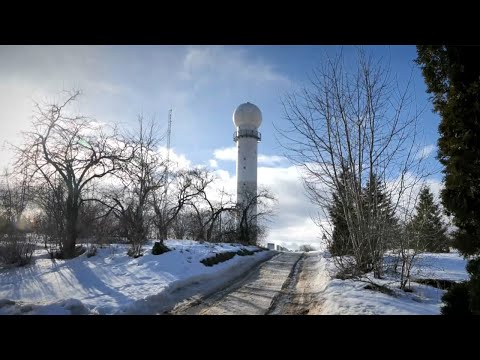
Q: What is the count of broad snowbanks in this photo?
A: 2